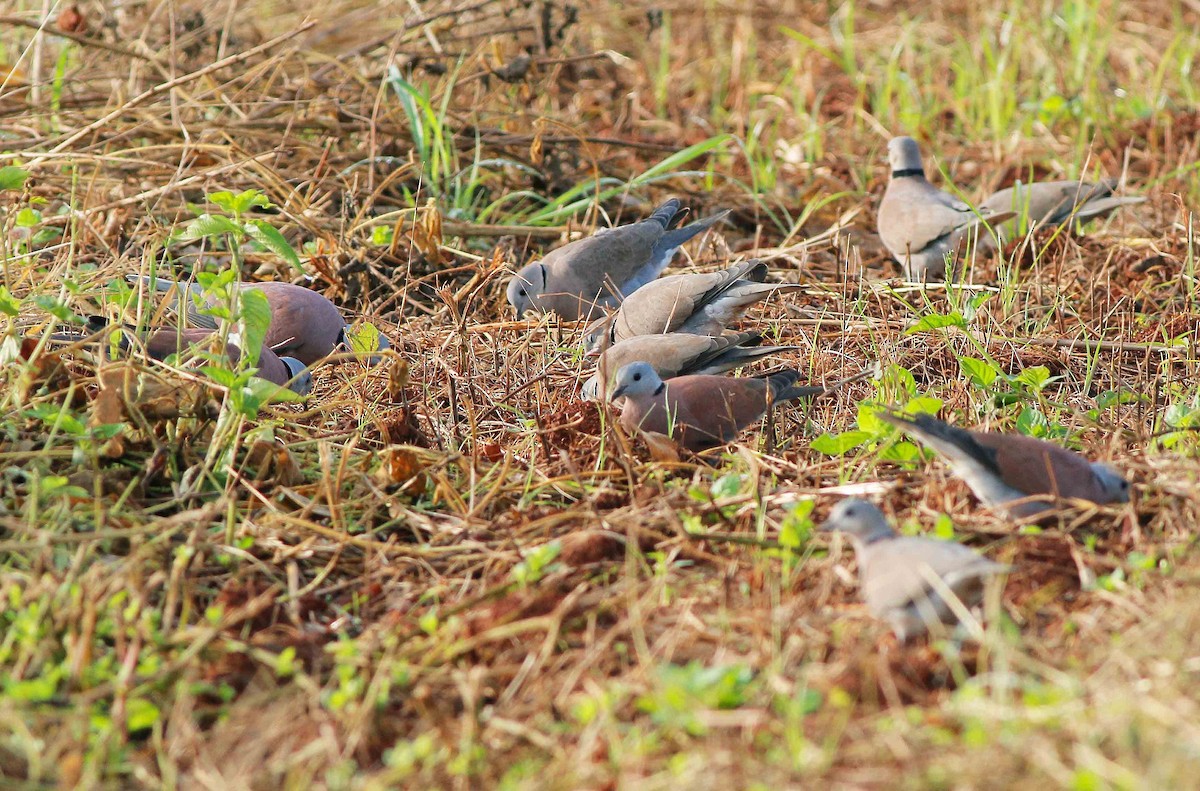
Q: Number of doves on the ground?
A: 10